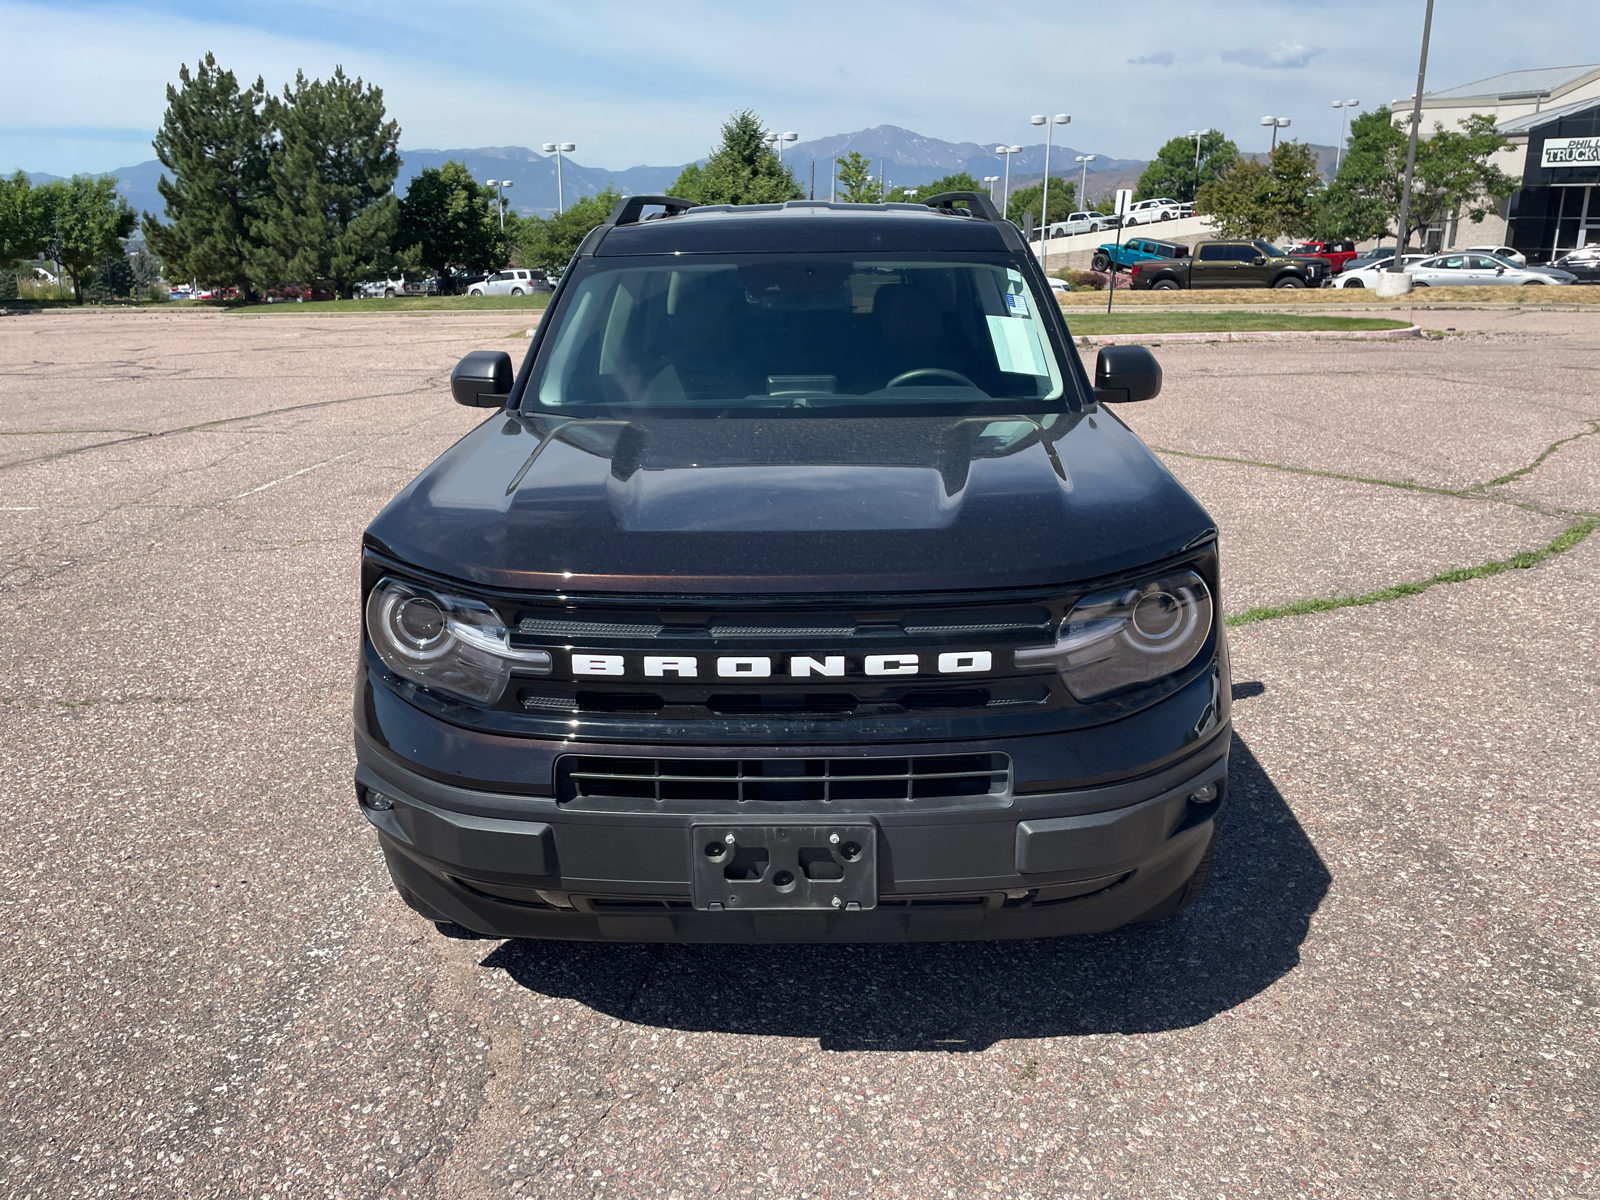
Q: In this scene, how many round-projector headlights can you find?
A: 2